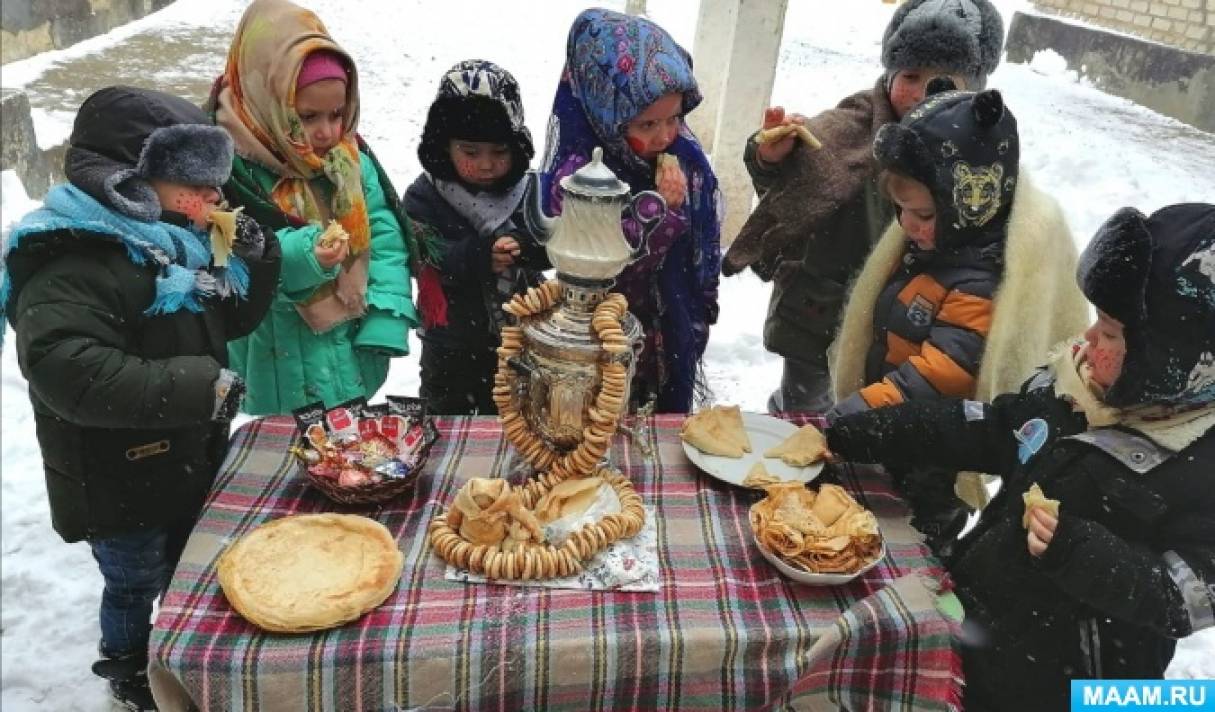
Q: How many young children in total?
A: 7